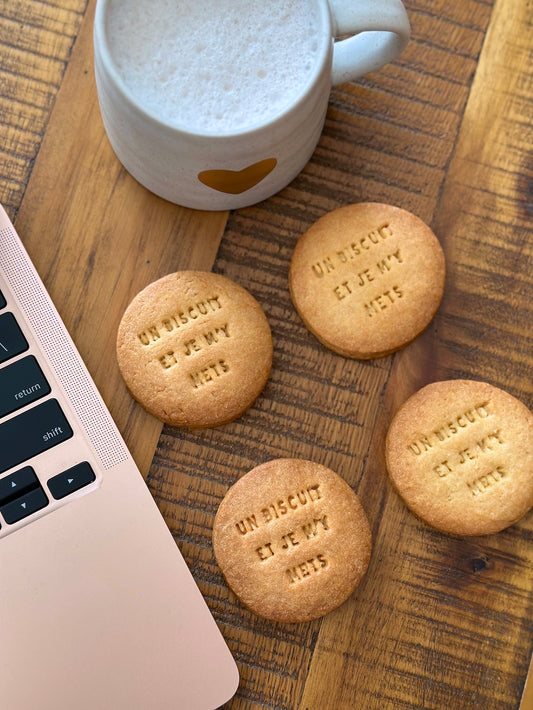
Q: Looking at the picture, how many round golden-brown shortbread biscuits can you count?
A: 4